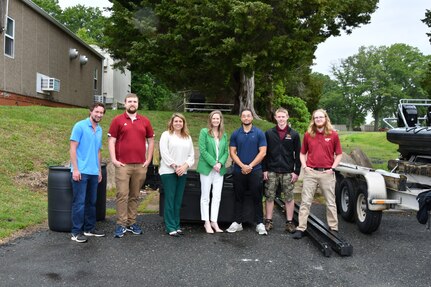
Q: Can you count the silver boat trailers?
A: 1